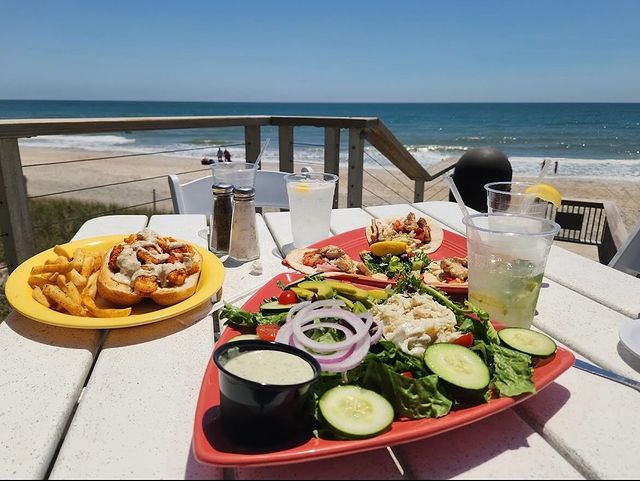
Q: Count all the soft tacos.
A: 3